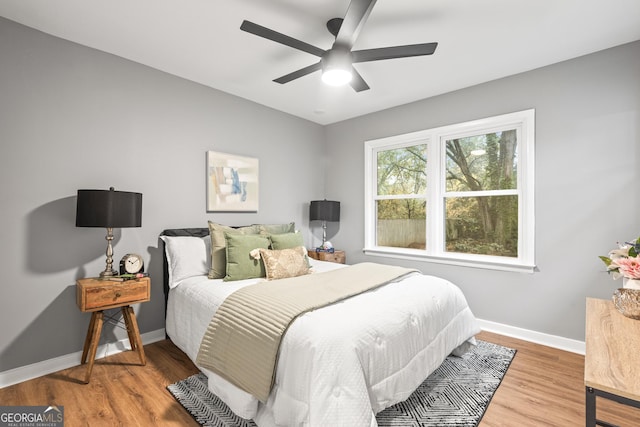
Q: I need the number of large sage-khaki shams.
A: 2